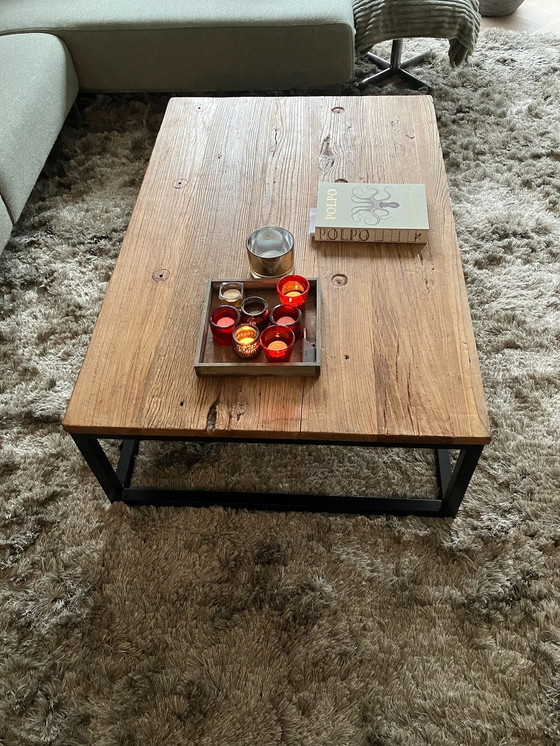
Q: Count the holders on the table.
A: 8